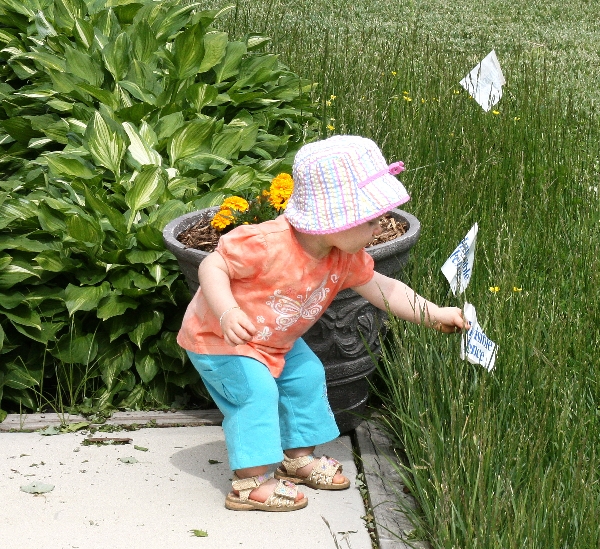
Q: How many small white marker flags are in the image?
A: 3